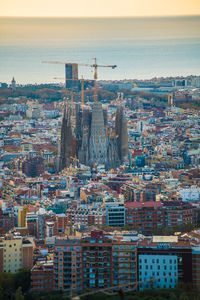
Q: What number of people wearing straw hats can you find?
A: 0